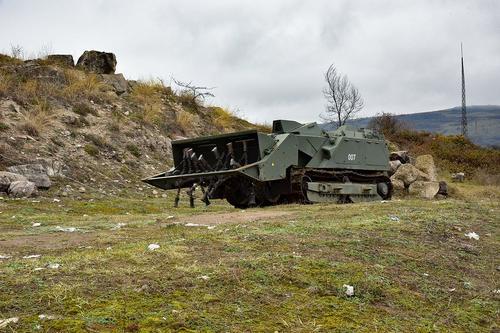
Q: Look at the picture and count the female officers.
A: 0